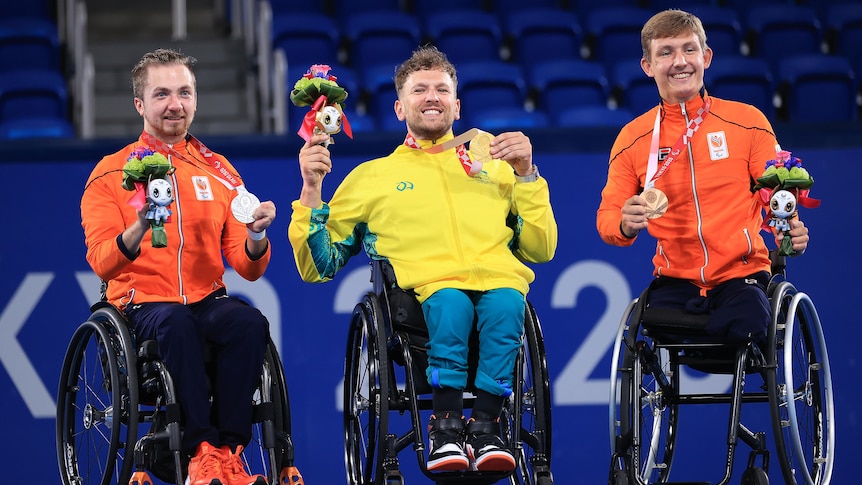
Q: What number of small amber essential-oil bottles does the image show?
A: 0